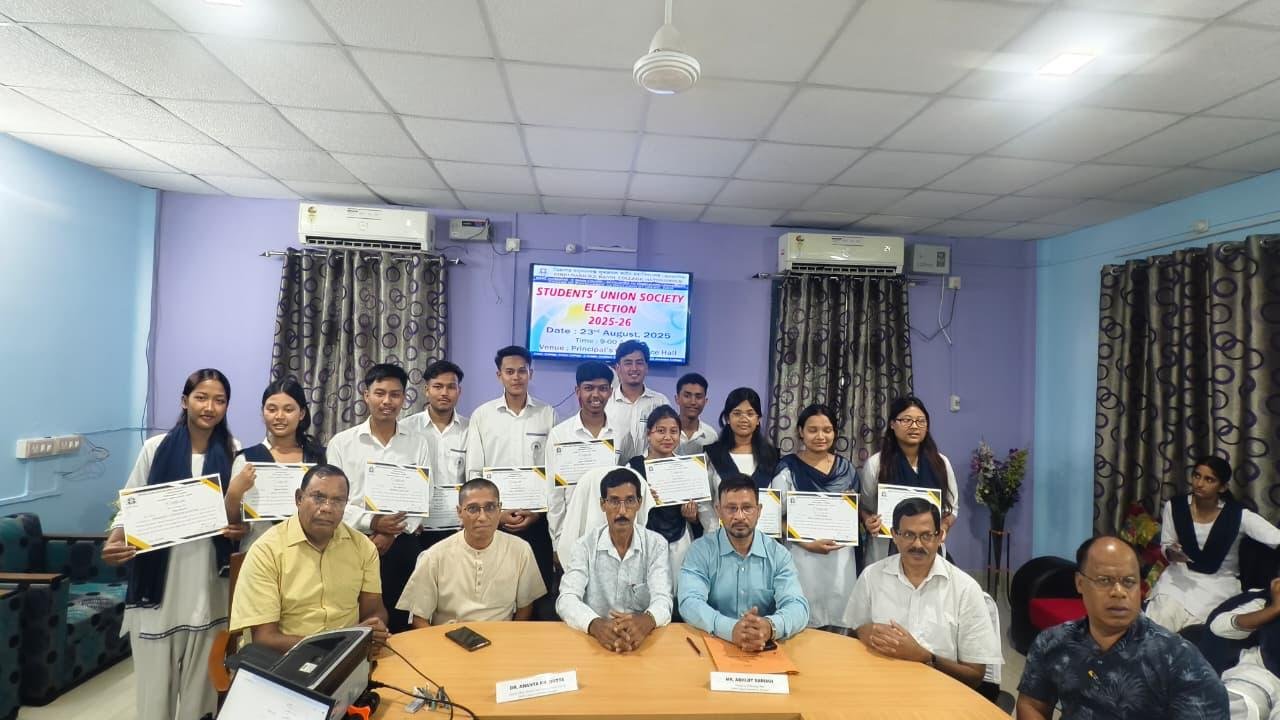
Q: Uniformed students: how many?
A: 14